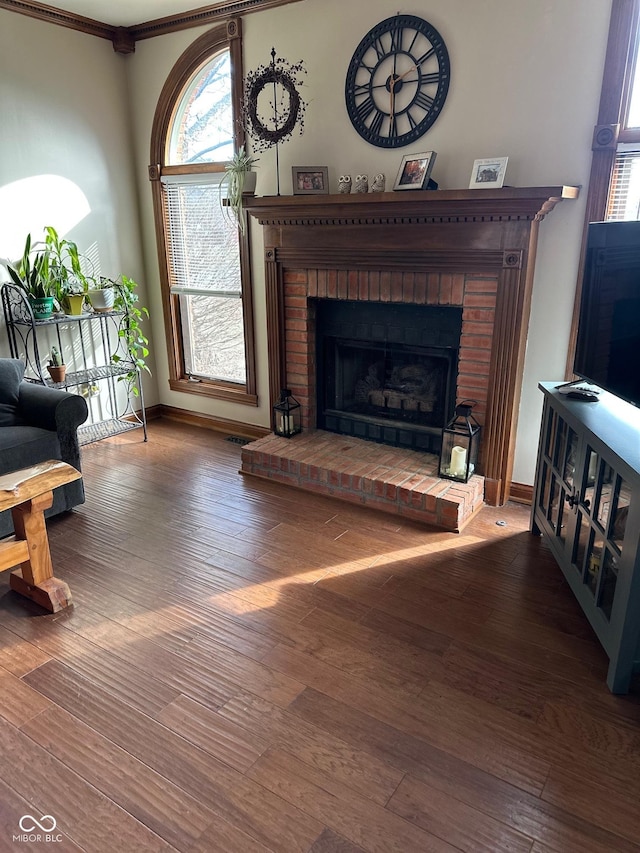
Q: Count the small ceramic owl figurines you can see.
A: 3